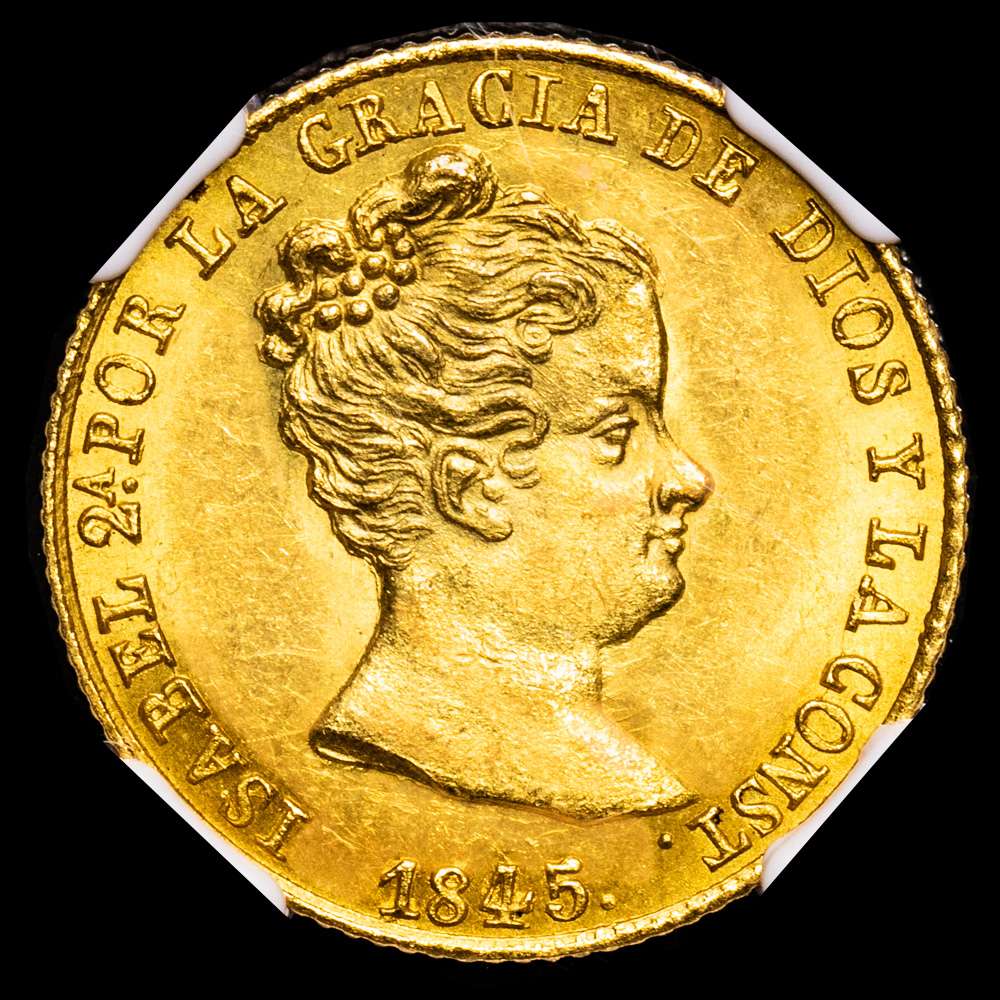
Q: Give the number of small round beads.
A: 9